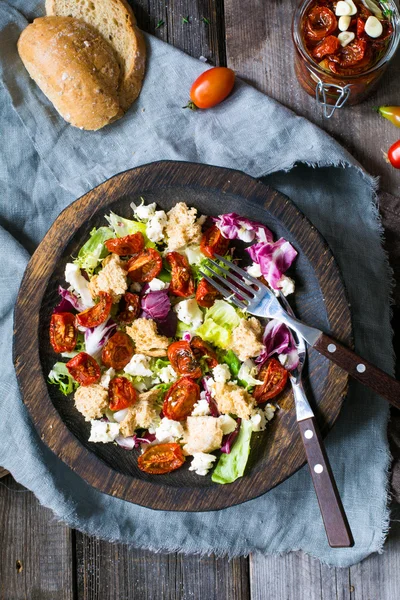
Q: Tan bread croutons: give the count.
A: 8